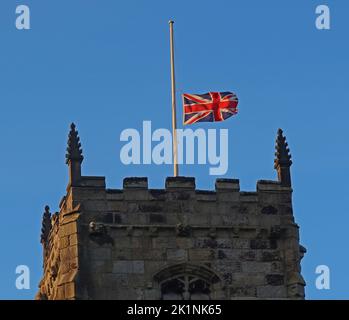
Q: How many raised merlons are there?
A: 5